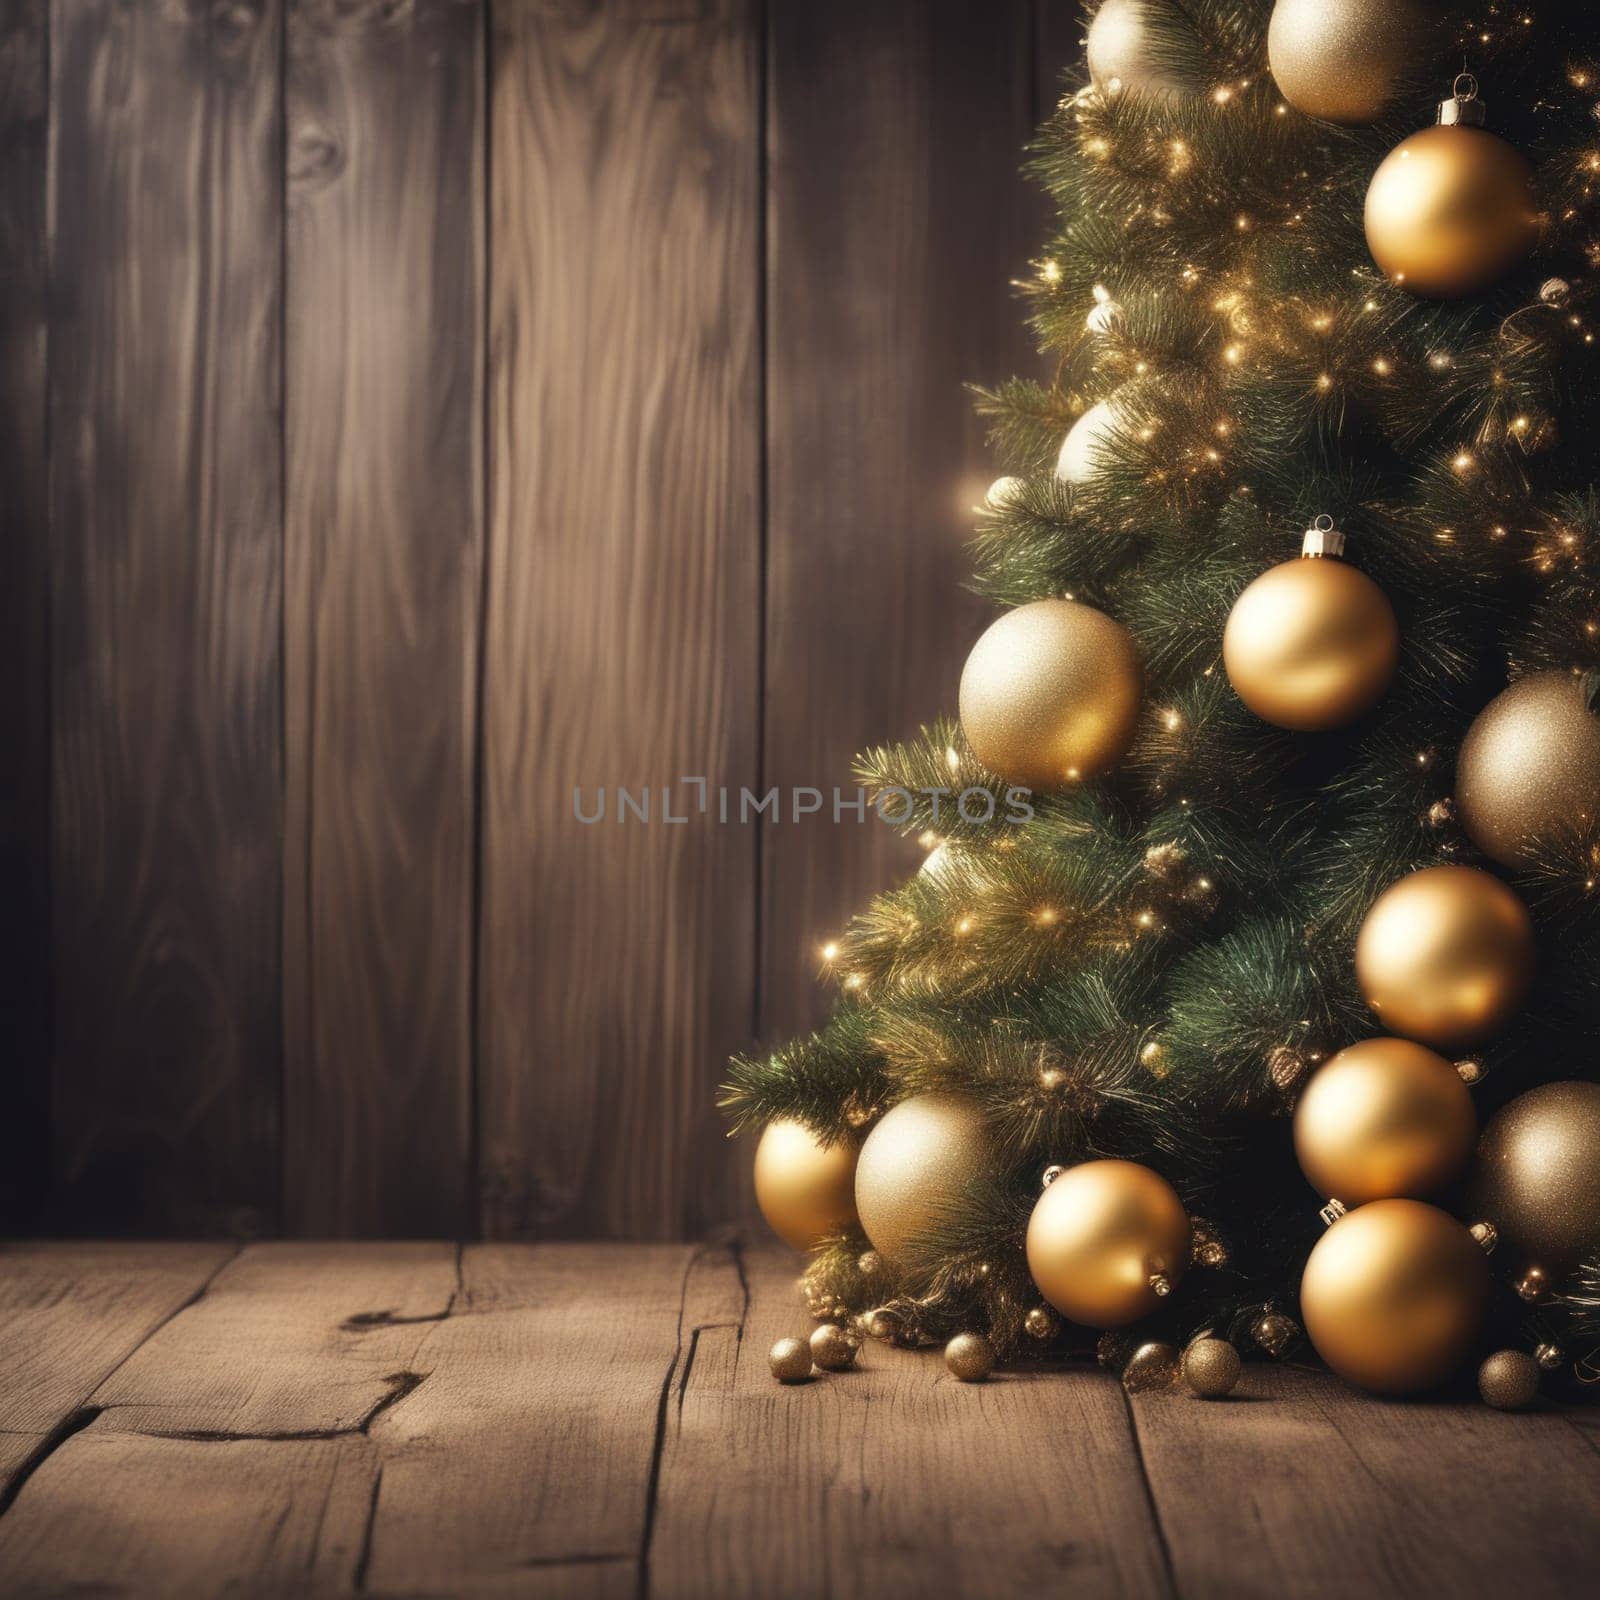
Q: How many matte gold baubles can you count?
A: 7